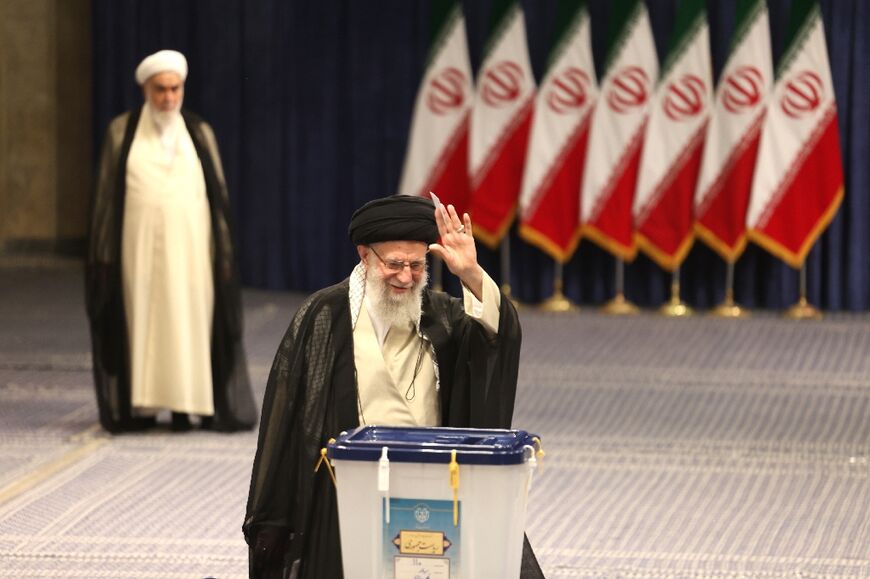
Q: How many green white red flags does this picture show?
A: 7